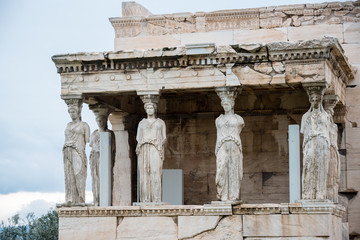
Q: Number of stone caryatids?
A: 6